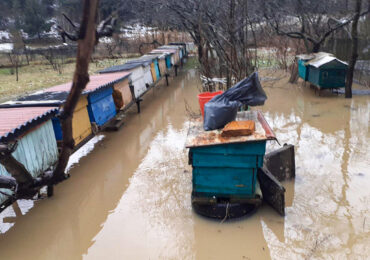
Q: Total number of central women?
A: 0